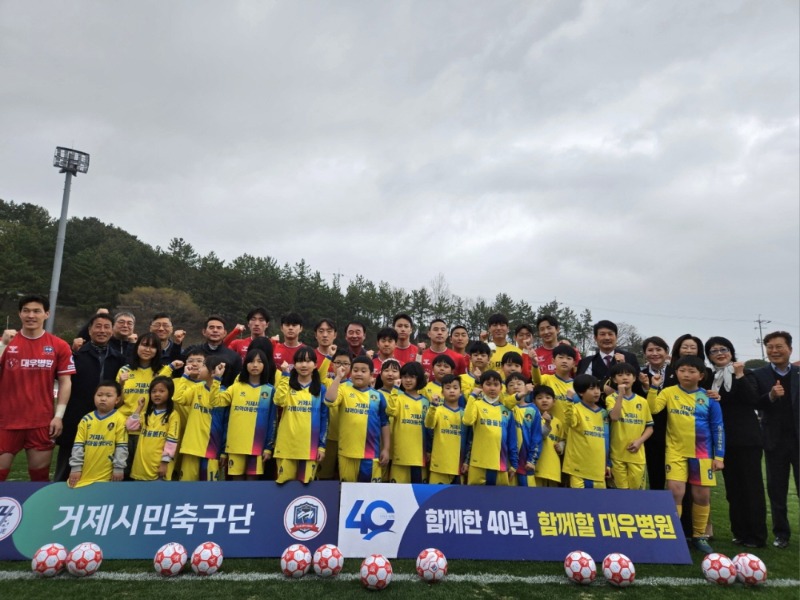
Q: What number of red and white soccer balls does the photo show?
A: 12